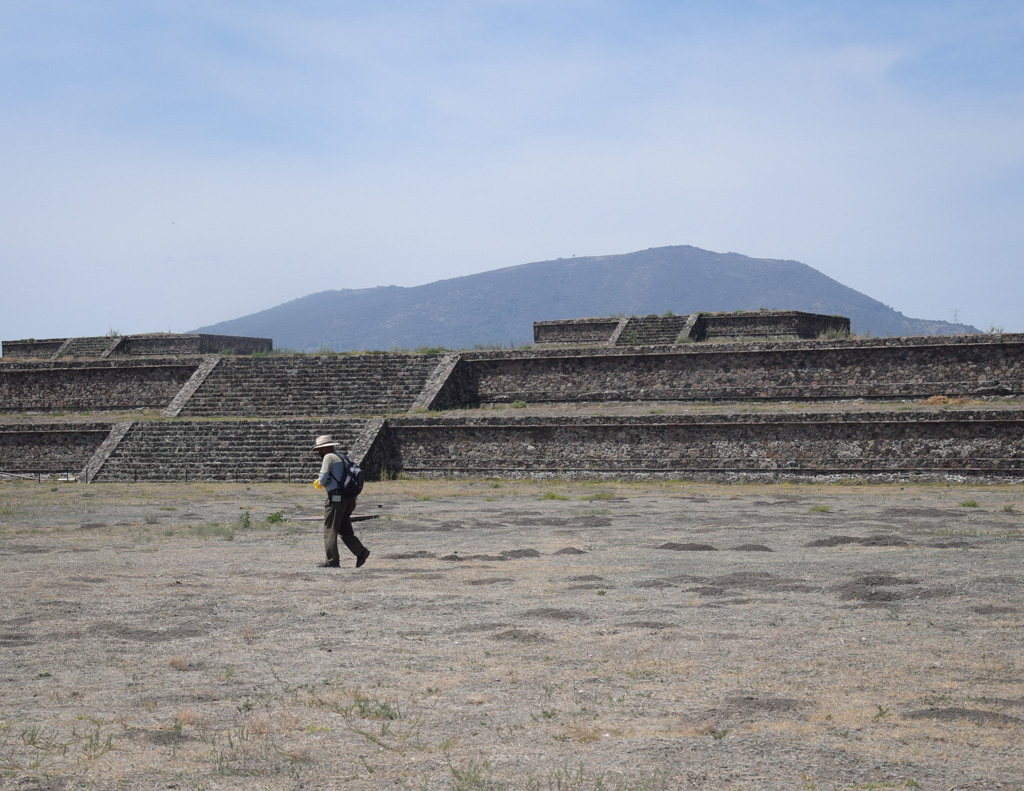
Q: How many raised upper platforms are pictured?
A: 2